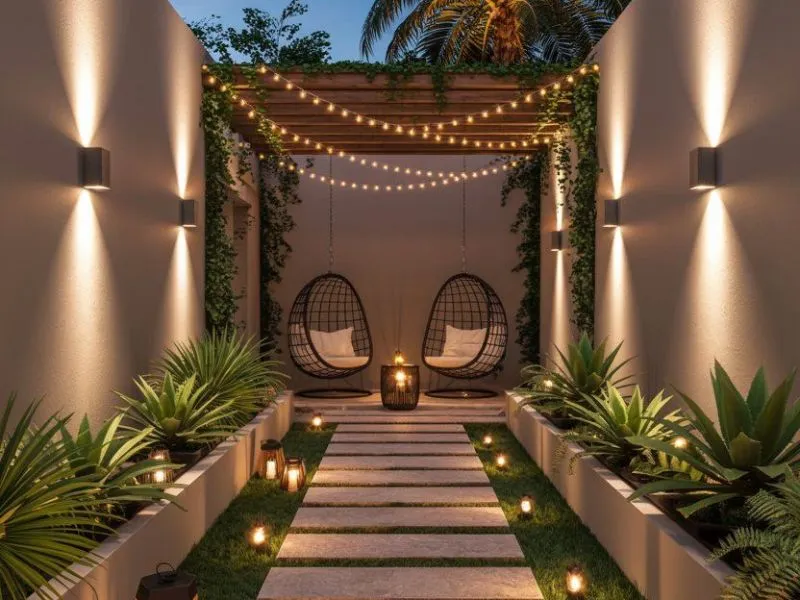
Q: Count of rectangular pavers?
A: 9